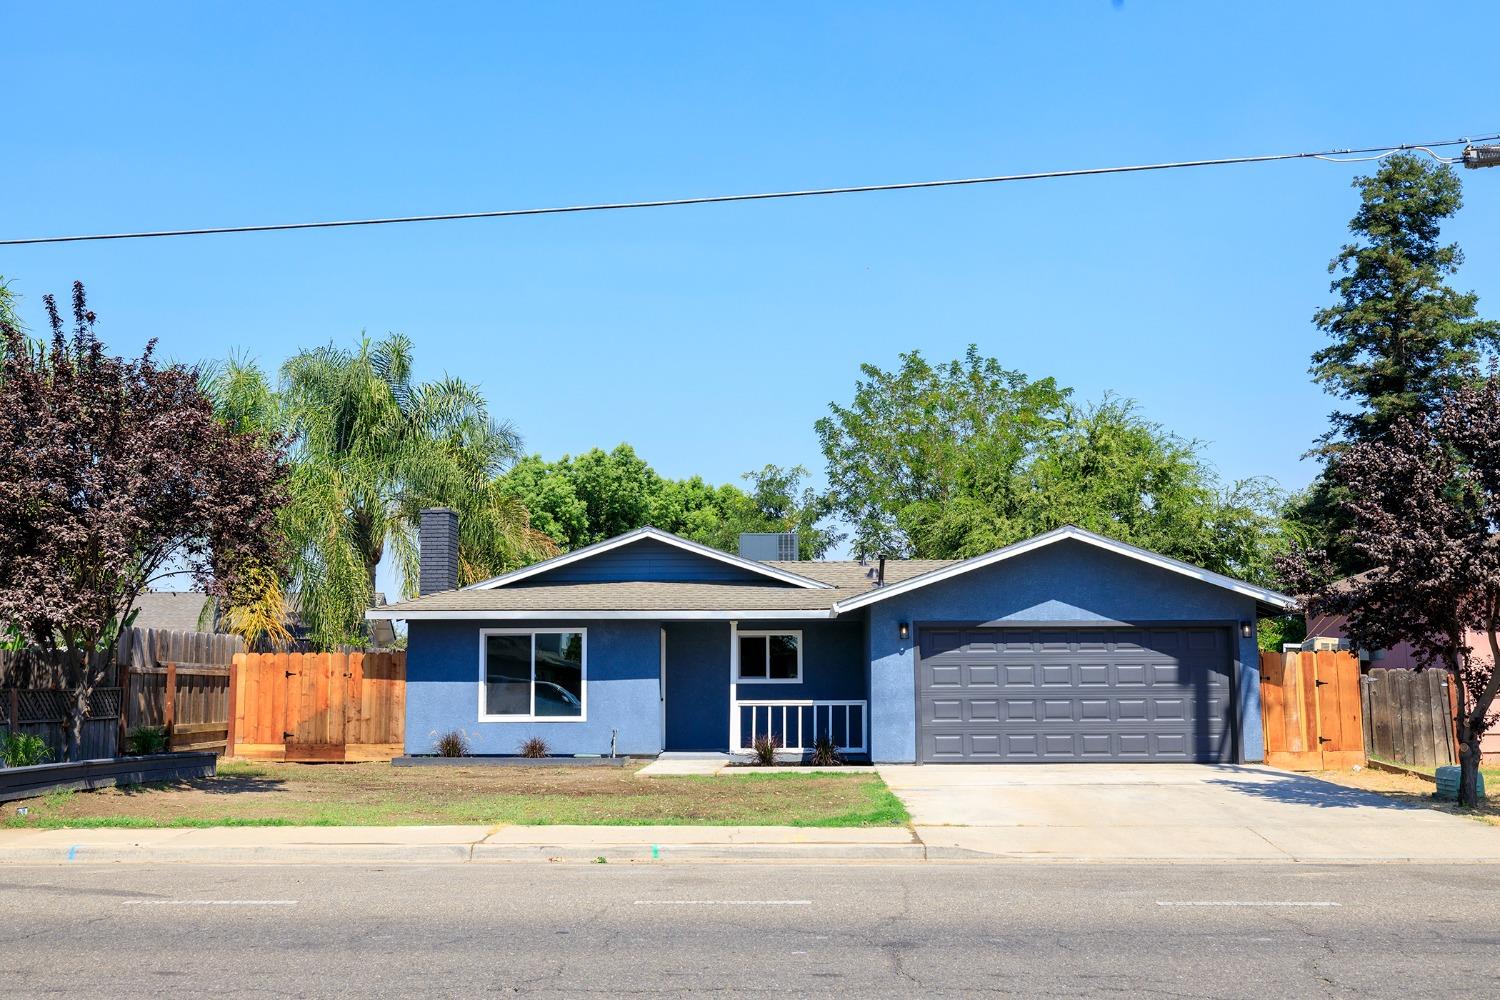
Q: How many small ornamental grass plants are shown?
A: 4